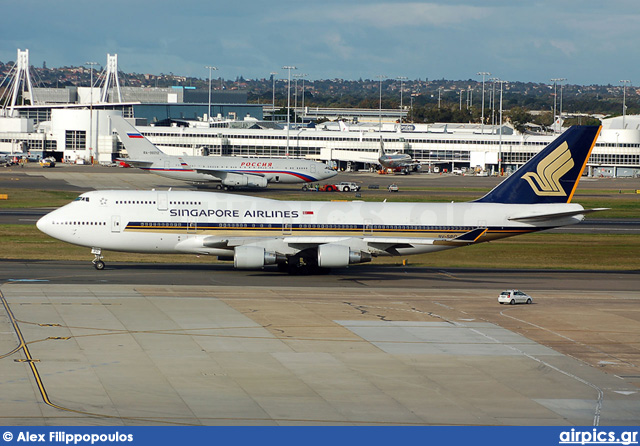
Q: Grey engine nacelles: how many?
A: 4